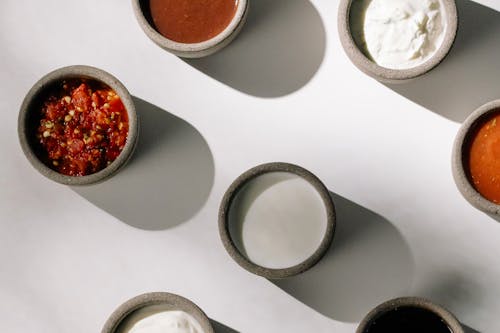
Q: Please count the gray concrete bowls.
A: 7